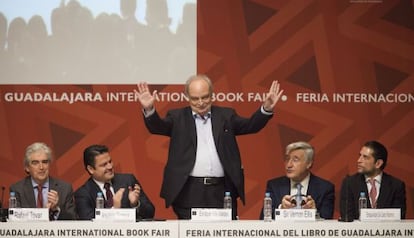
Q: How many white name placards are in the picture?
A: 5